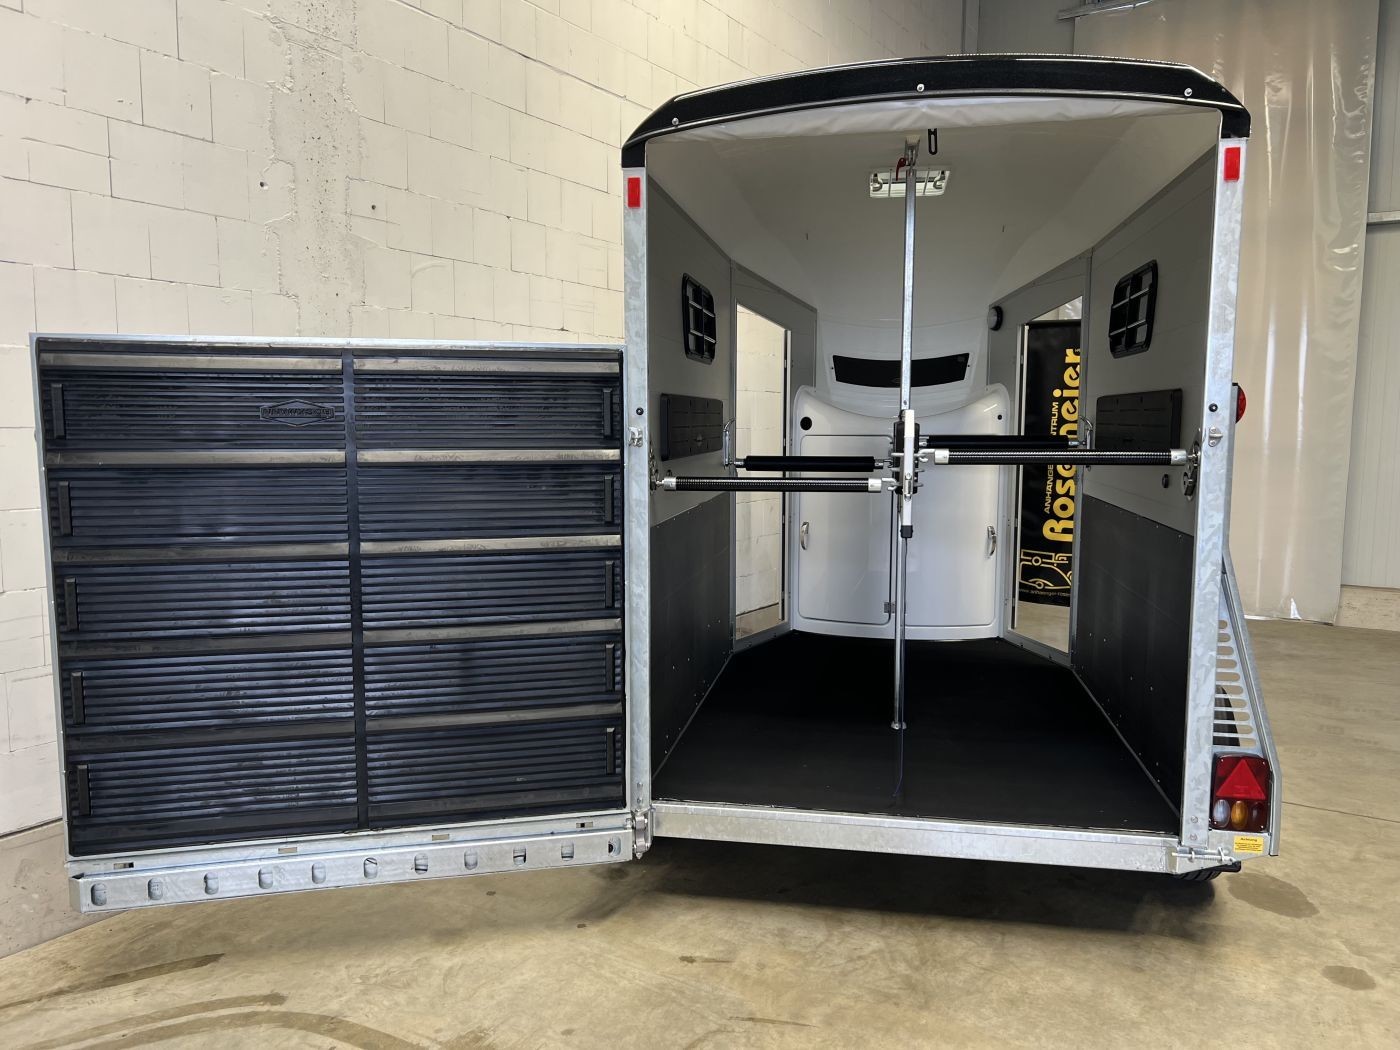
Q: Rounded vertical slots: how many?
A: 11